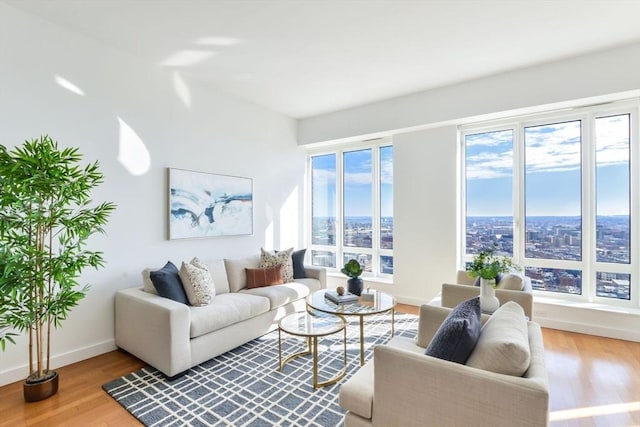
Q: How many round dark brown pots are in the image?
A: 1